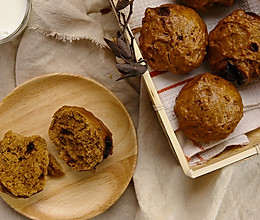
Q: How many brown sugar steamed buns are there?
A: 5